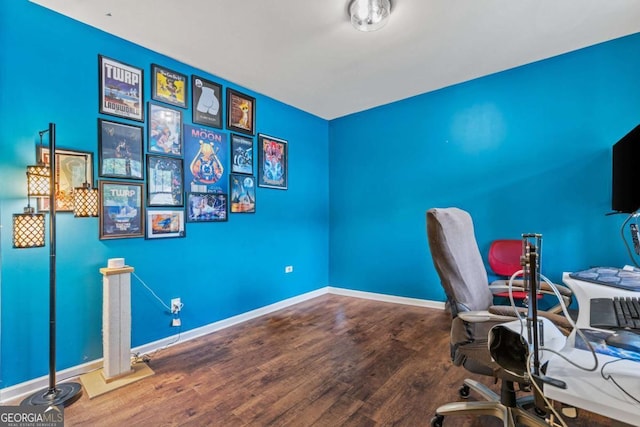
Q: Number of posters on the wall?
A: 15